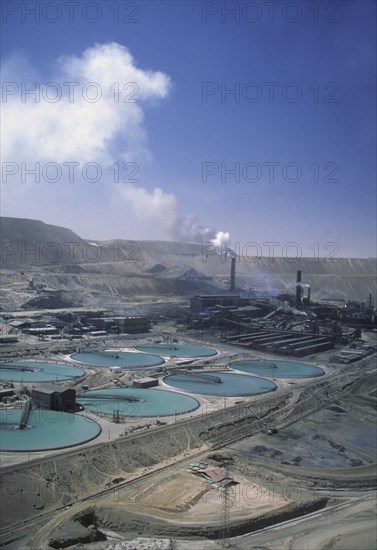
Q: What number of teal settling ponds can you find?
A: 7